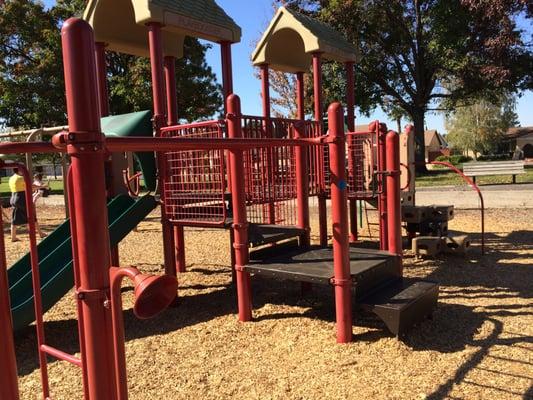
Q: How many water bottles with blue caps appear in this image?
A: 0